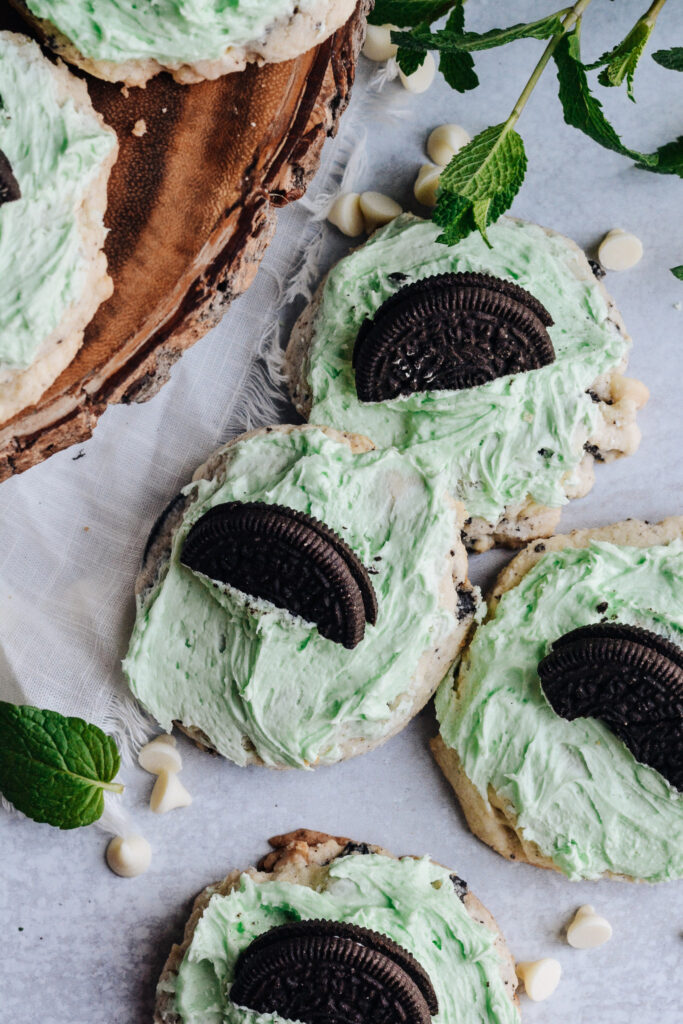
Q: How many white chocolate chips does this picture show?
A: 12